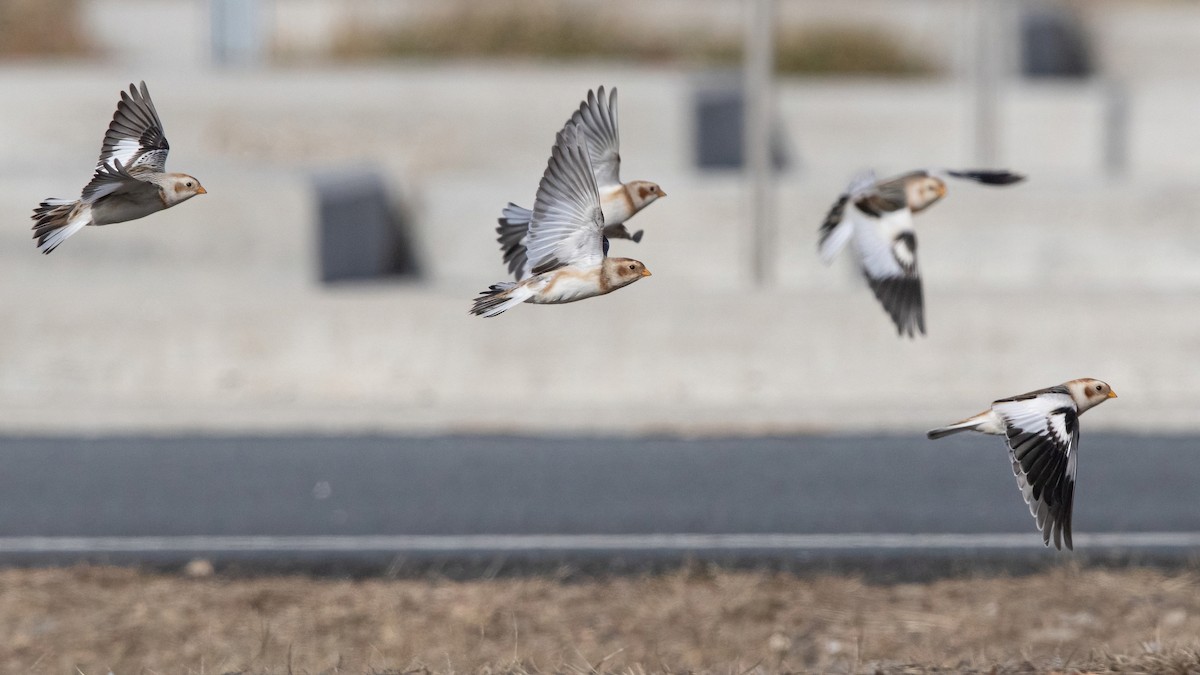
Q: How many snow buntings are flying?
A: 5